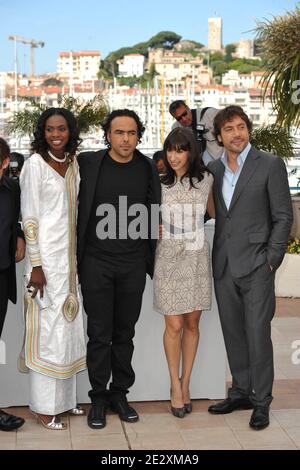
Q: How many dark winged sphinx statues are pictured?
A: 0